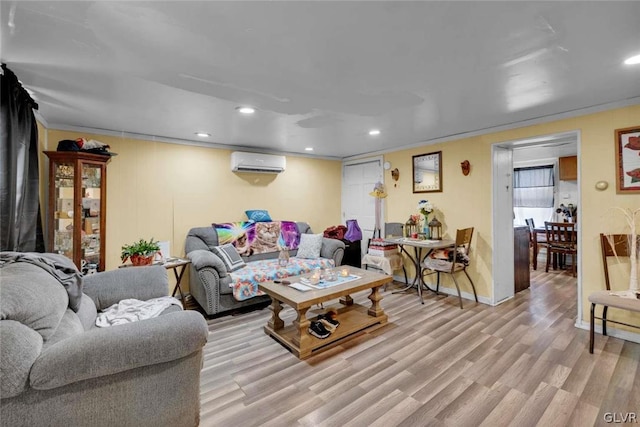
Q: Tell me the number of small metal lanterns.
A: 2